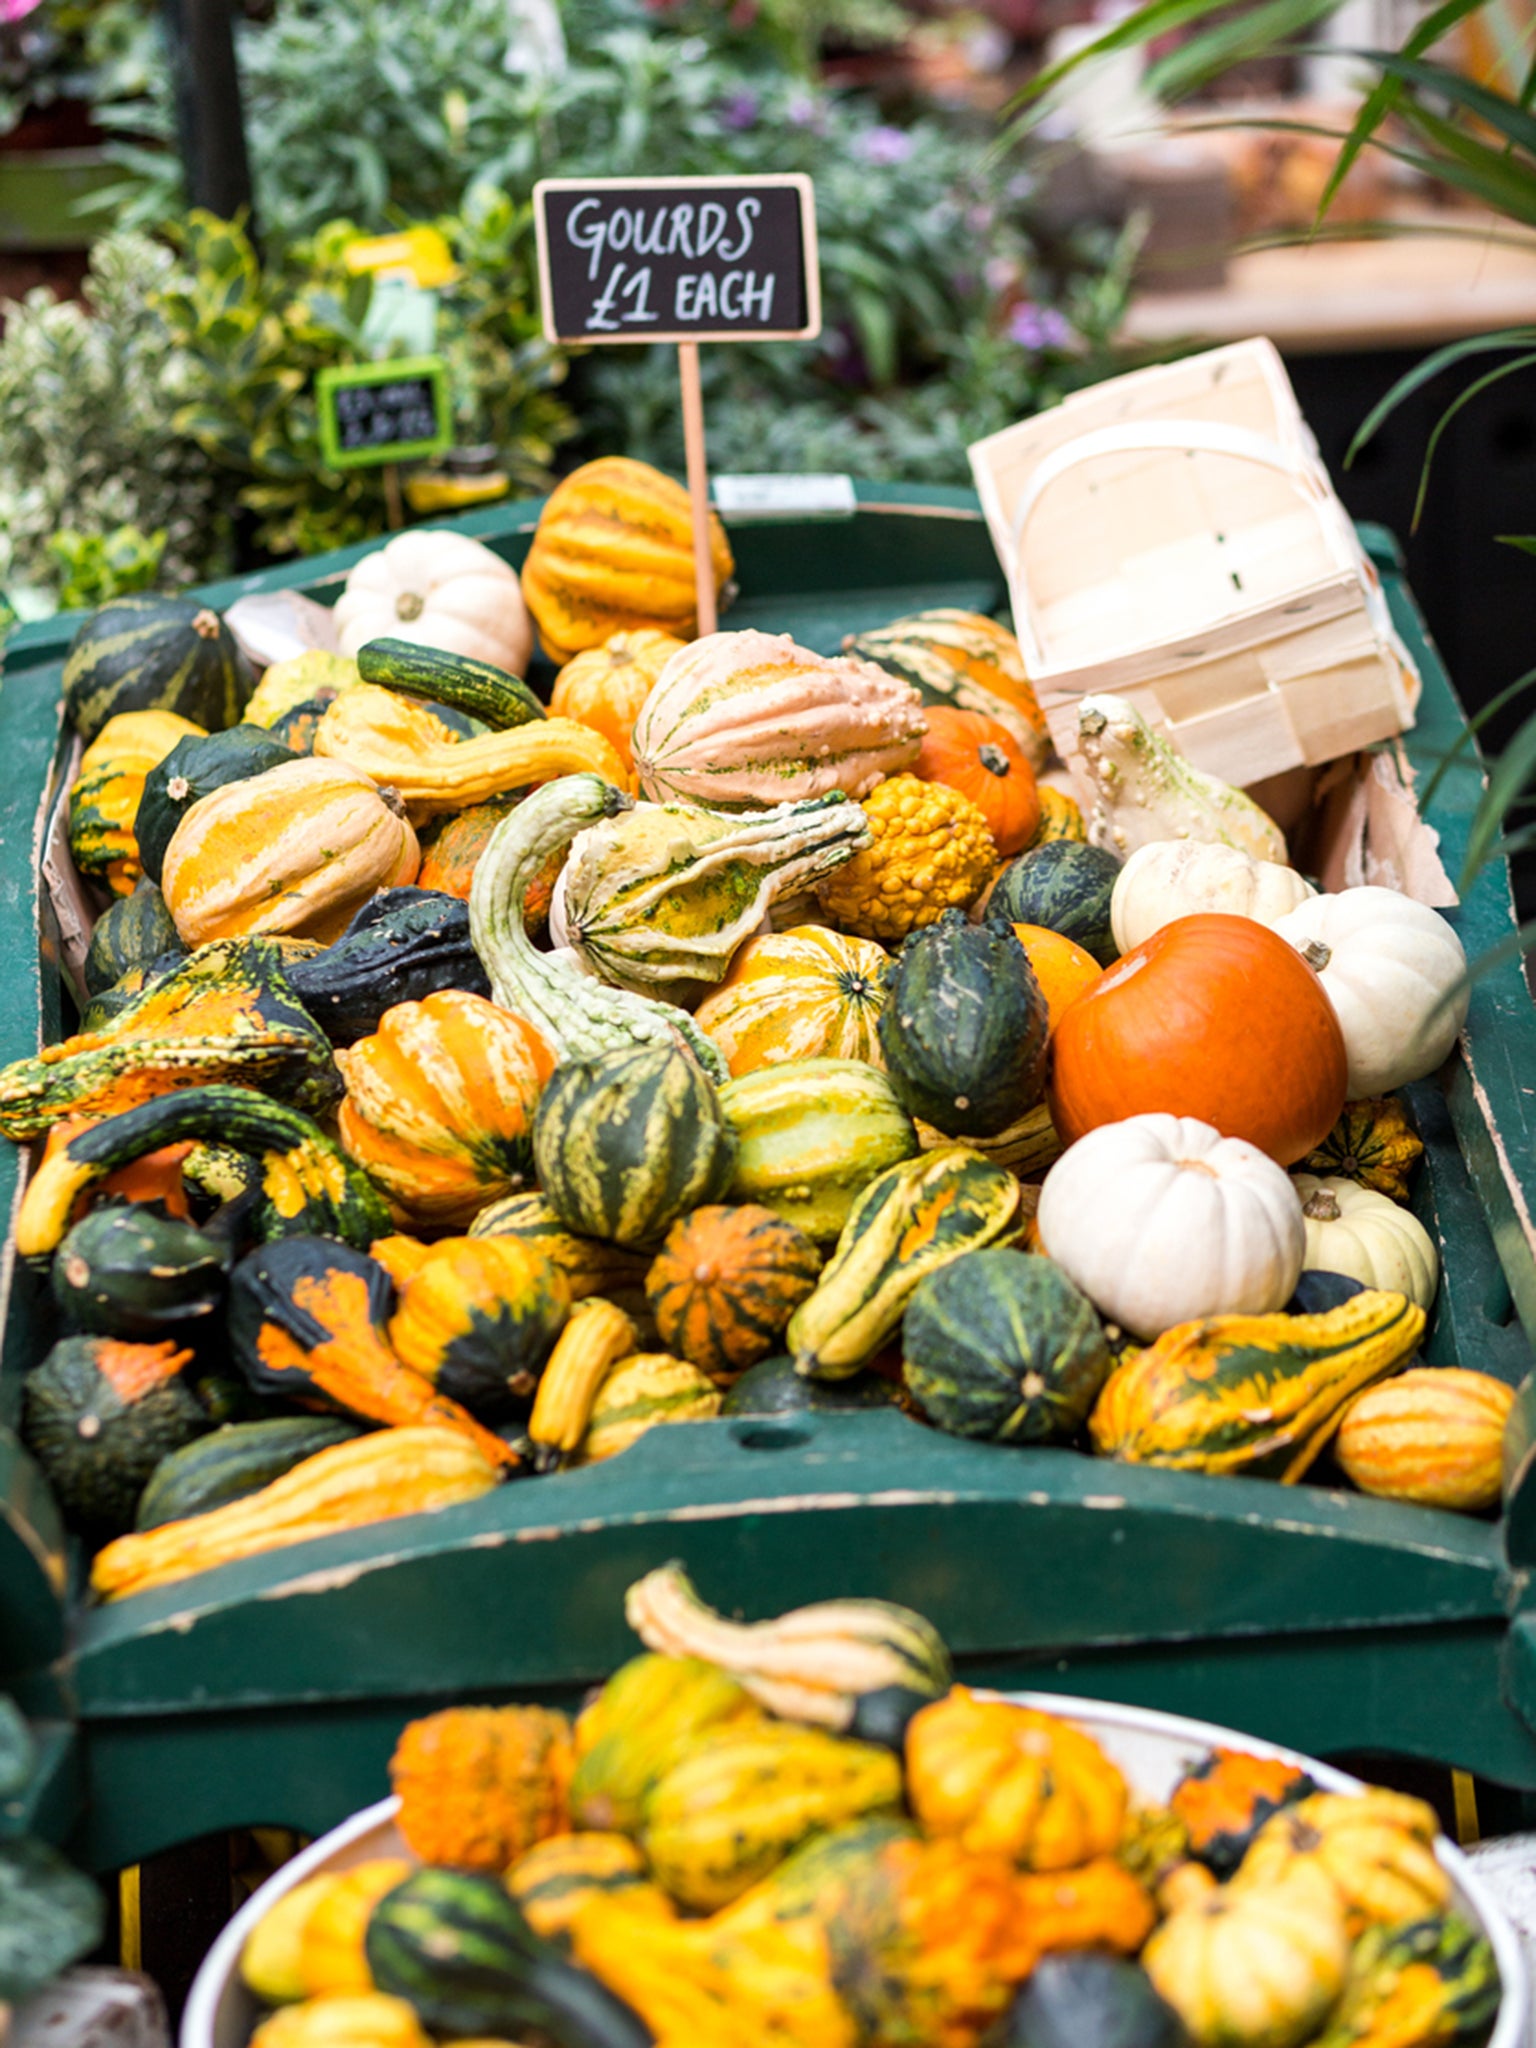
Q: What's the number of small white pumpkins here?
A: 5